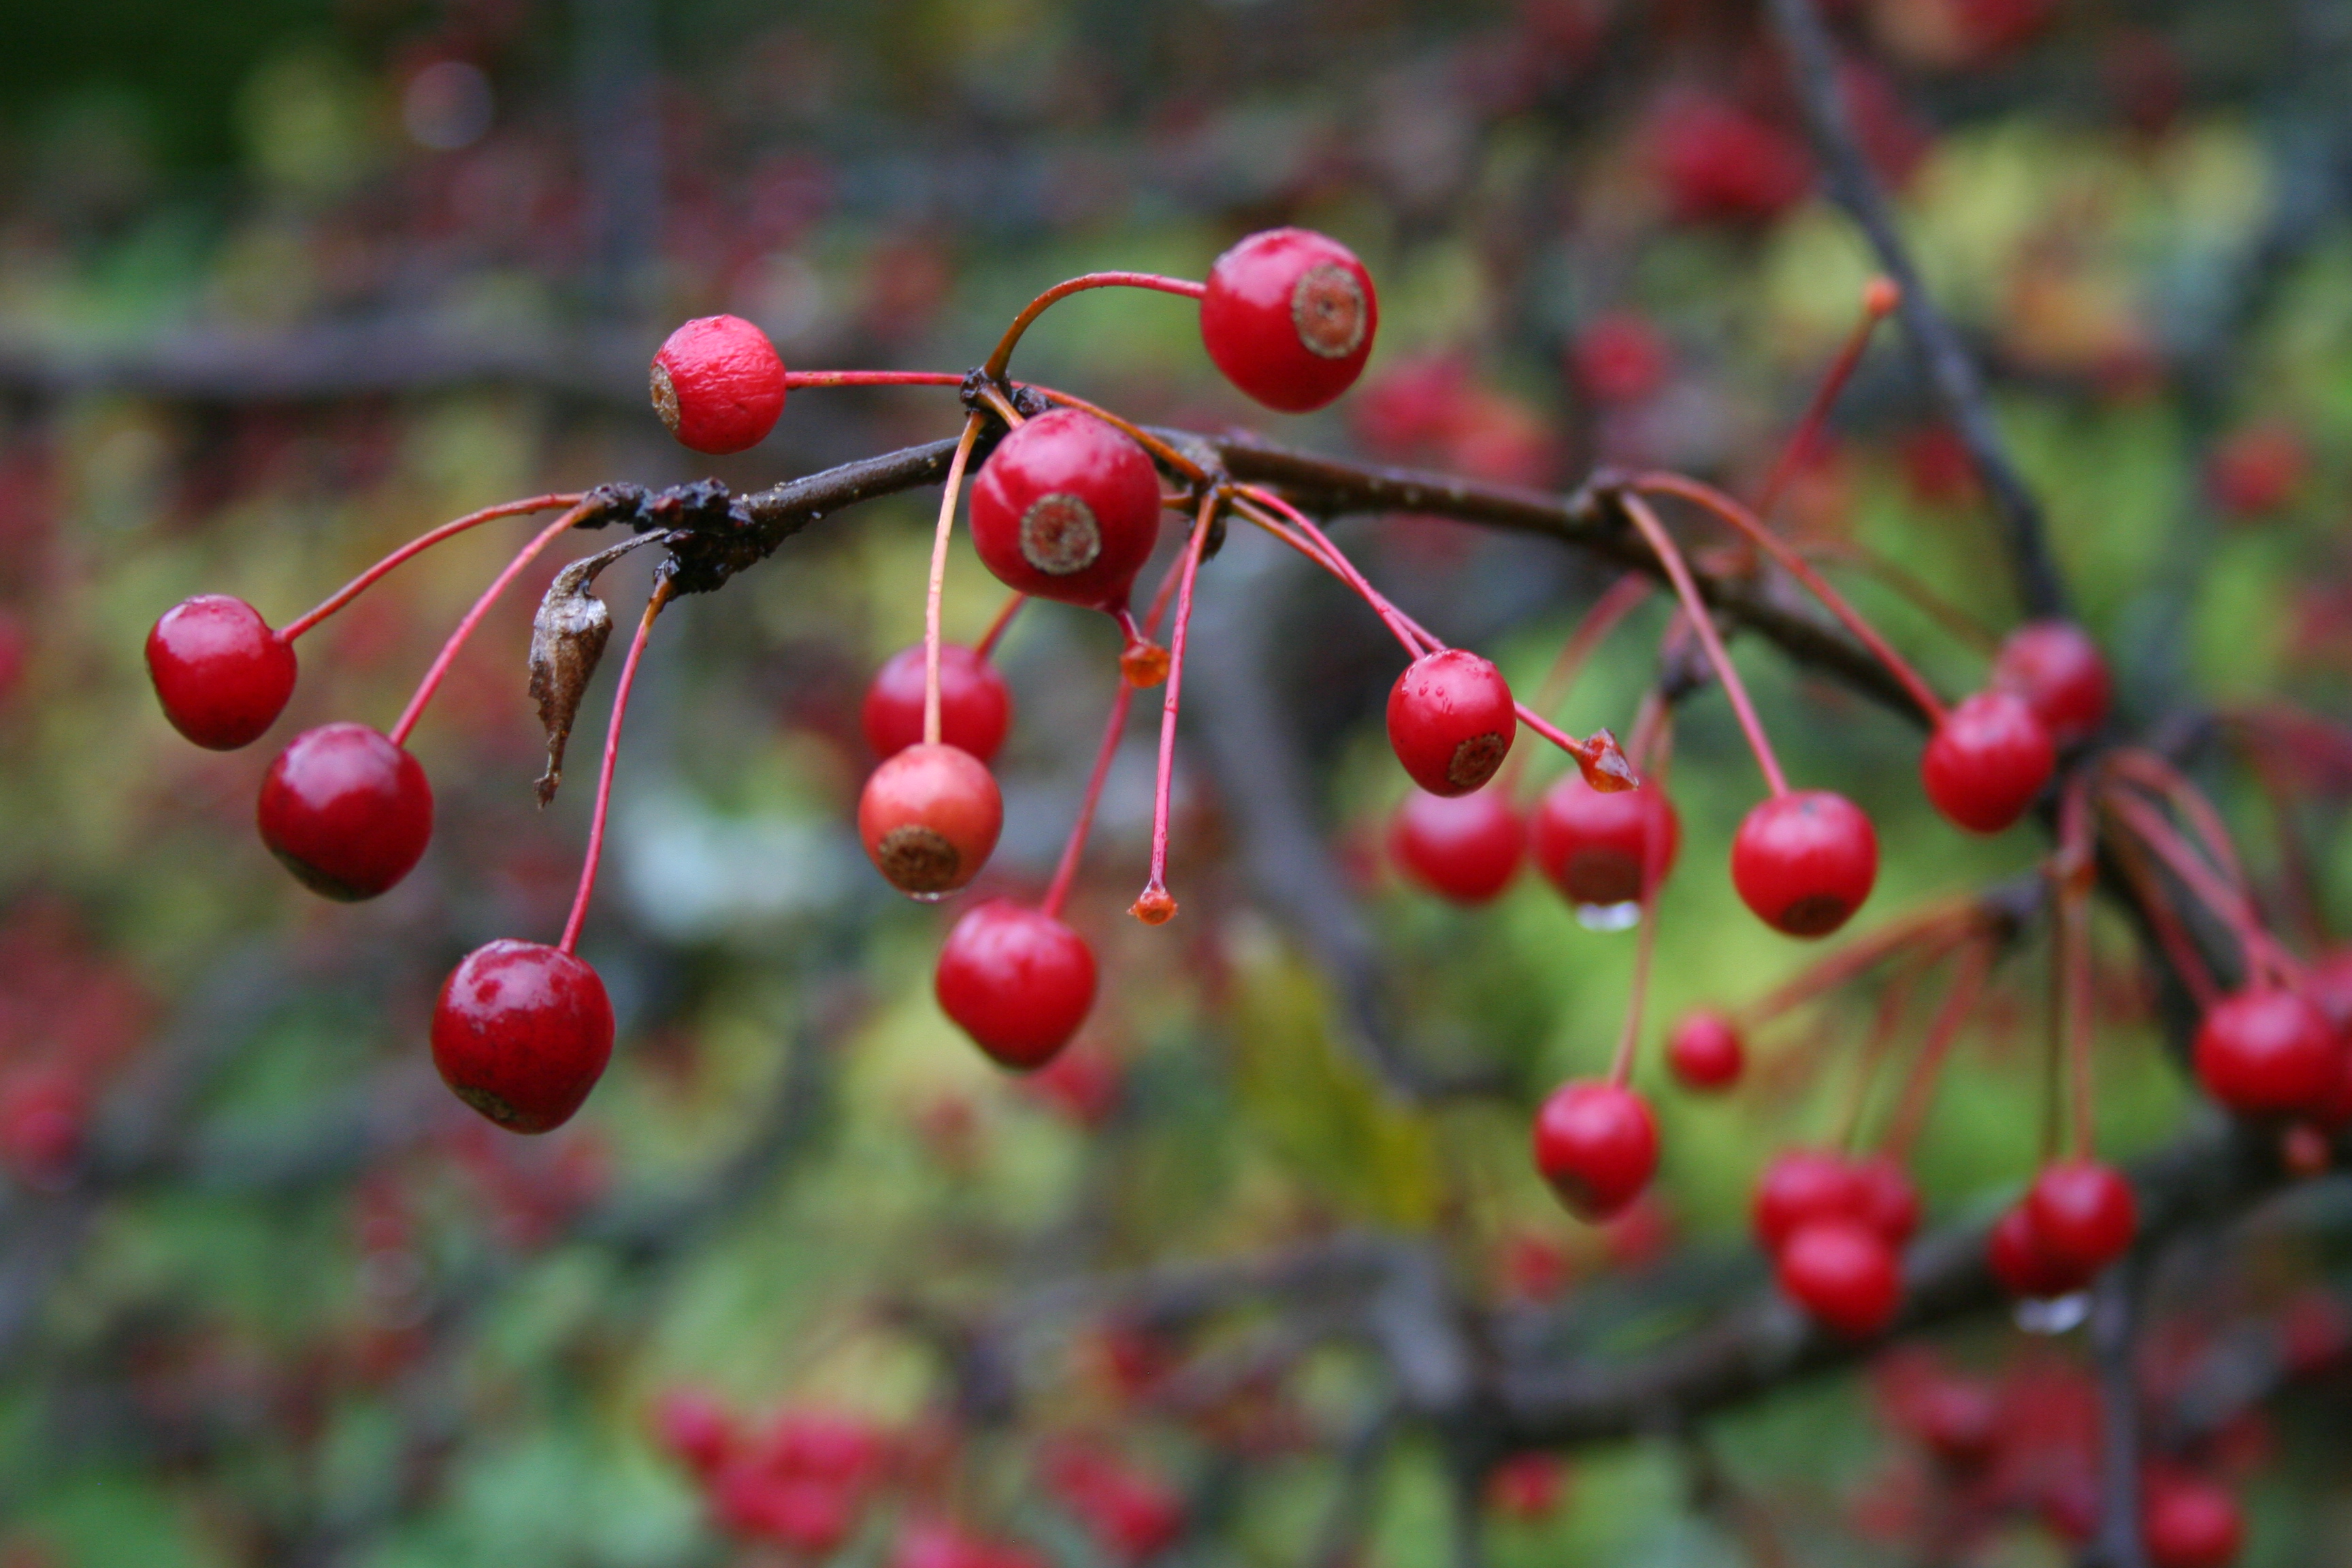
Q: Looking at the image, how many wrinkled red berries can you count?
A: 1